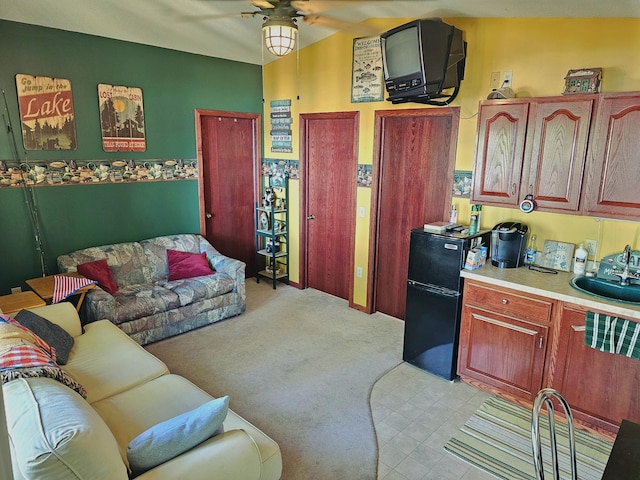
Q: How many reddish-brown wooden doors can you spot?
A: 3